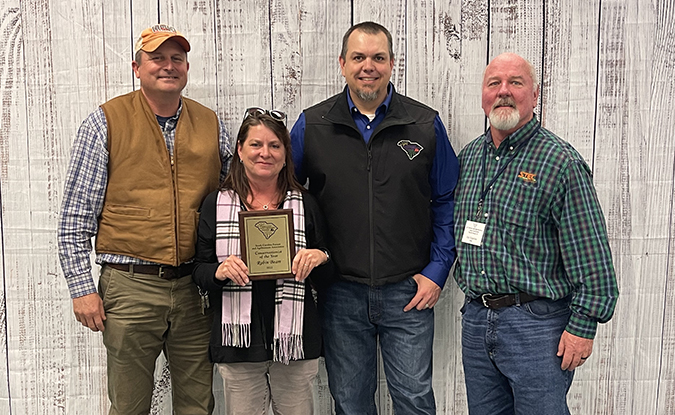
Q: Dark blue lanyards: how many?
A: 1